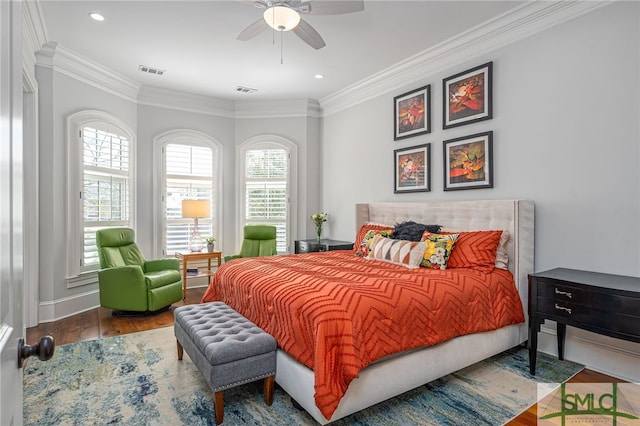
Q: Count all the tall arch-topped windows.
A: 3